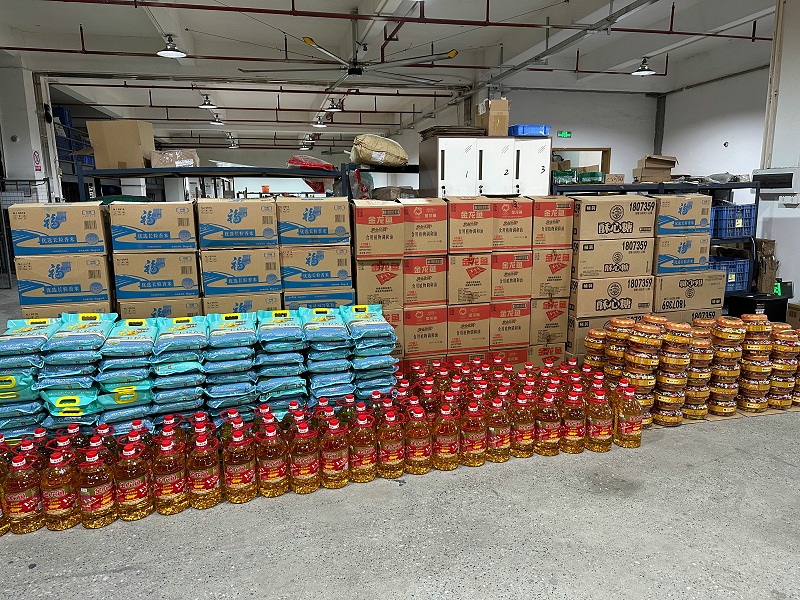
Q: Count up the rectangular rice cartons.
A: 14